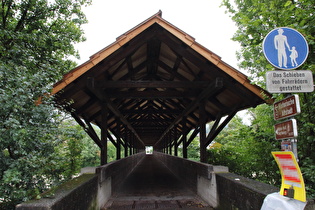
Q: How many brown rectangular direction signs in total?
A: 2